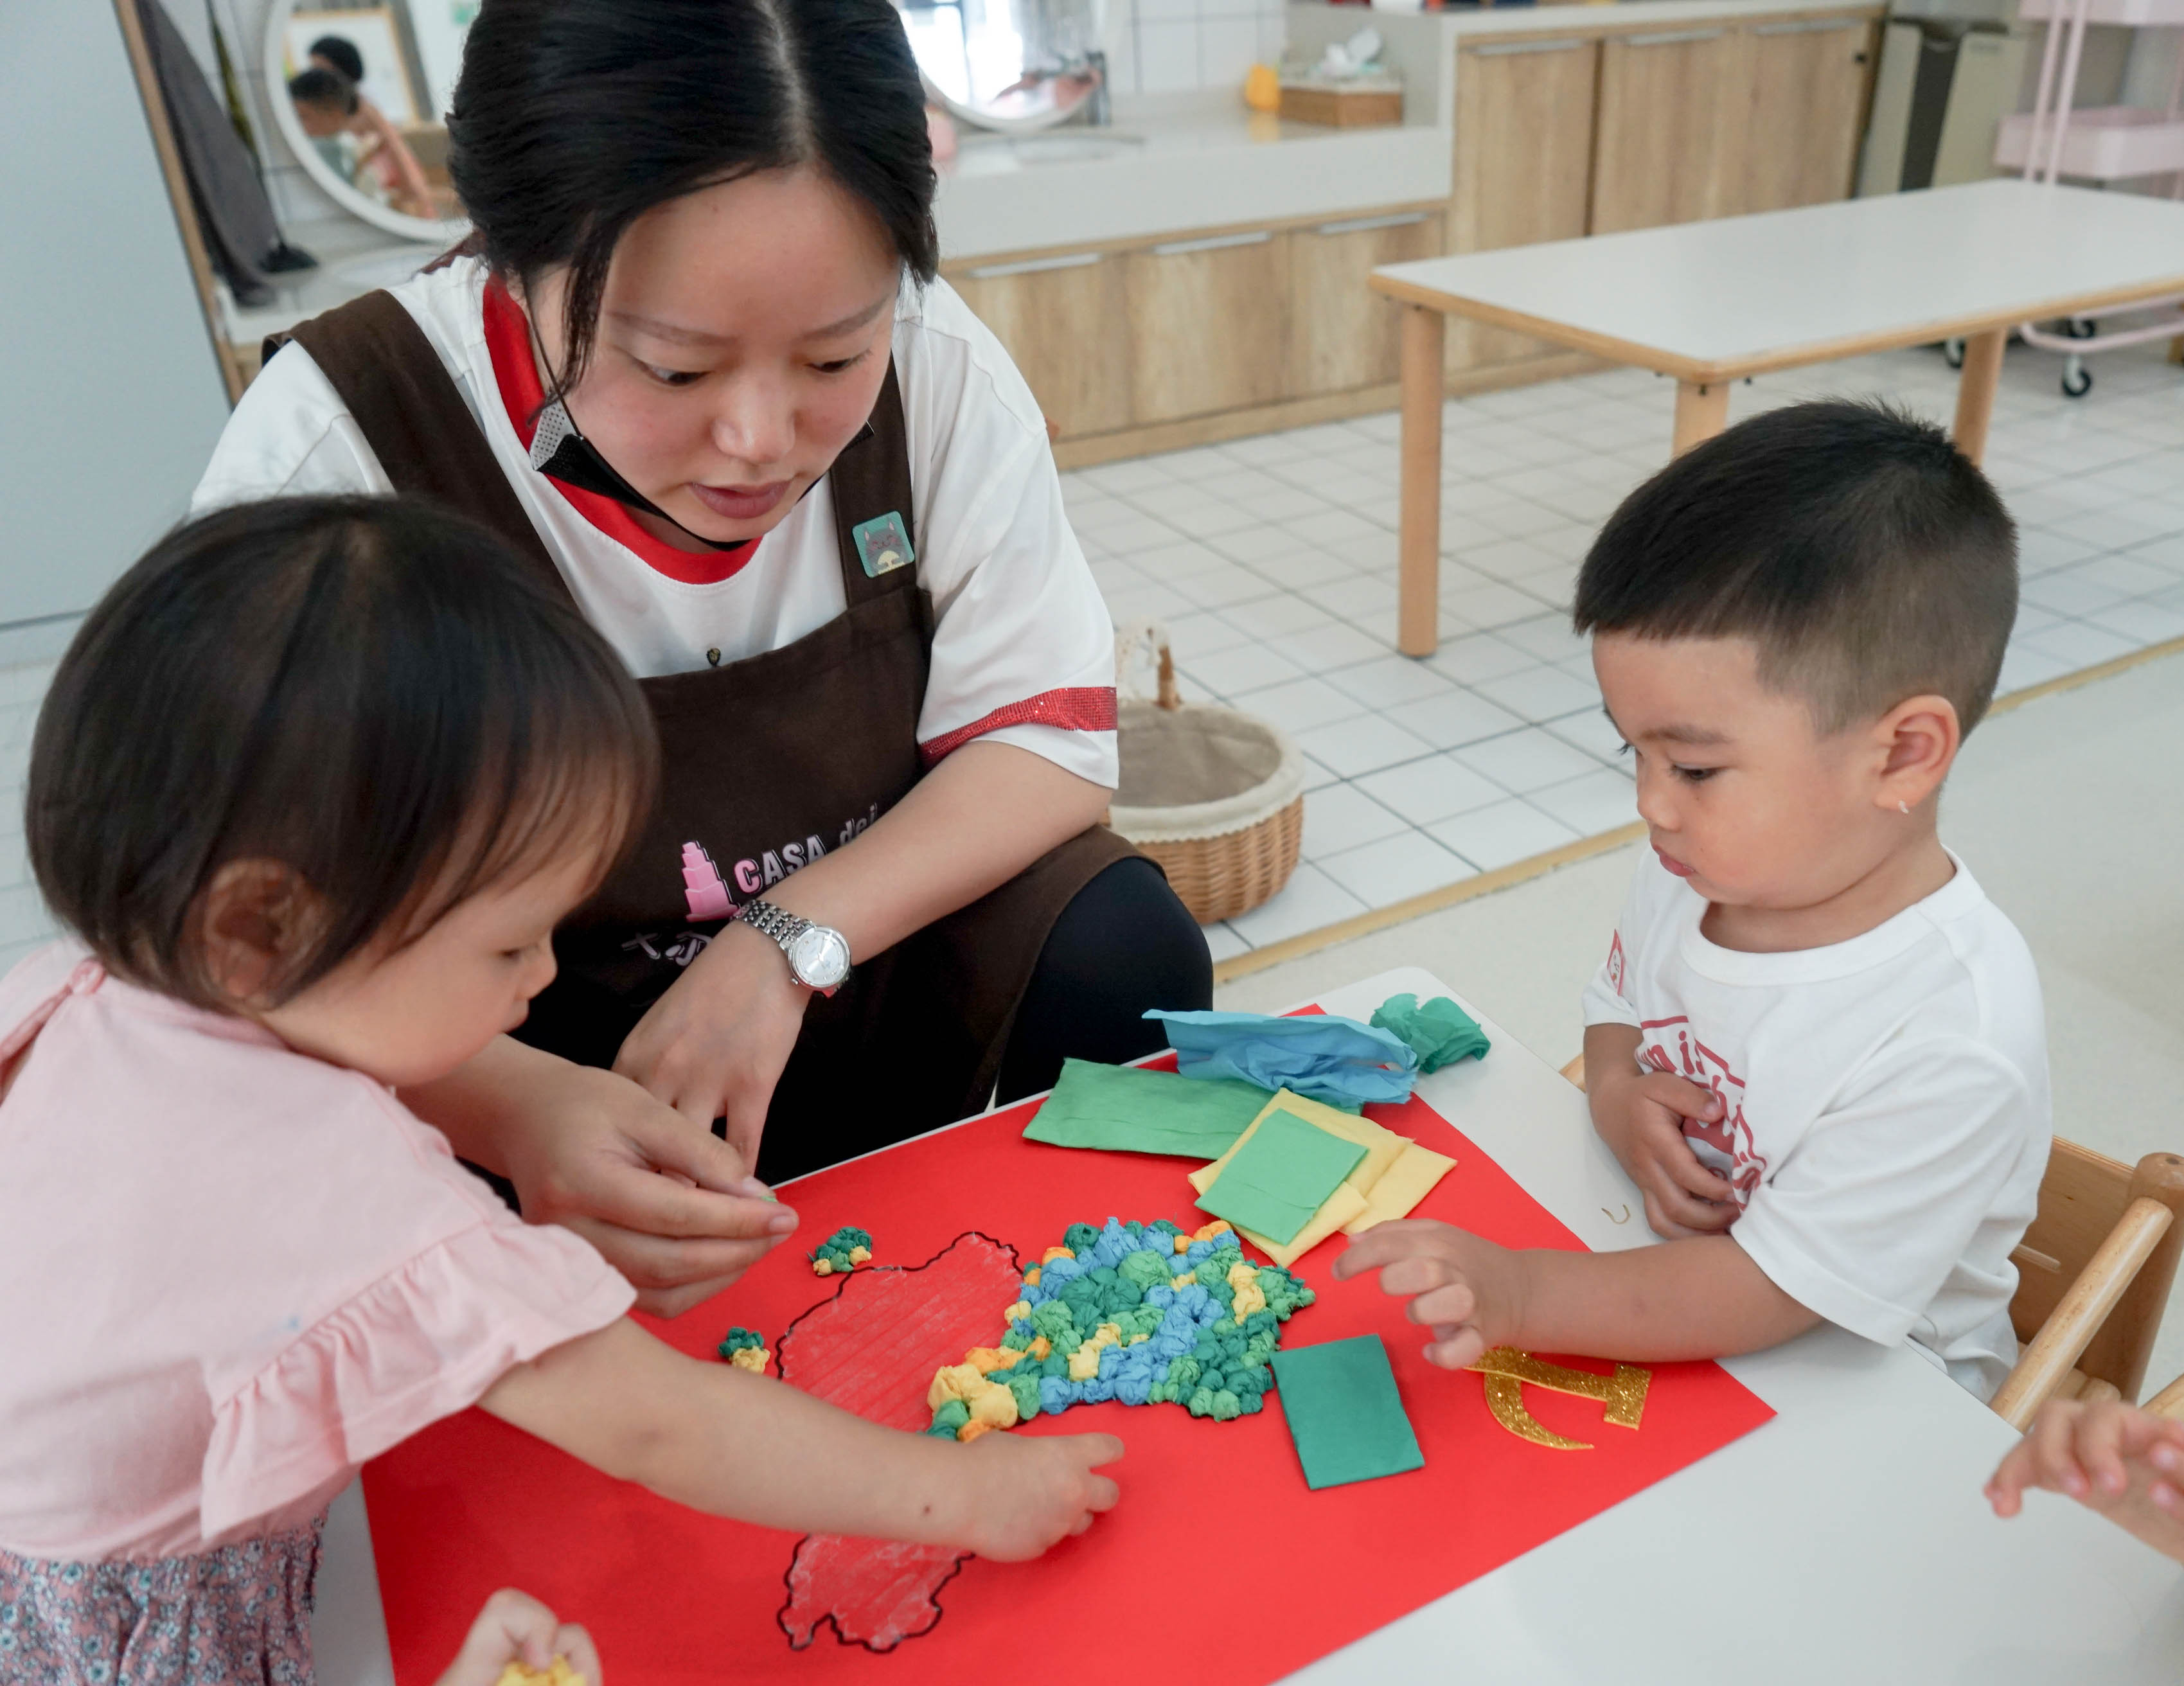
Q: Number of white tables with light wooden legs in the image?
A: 1